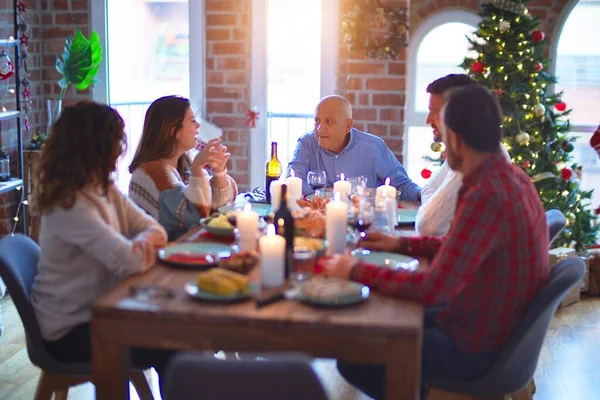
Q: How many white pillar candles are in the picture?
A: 7